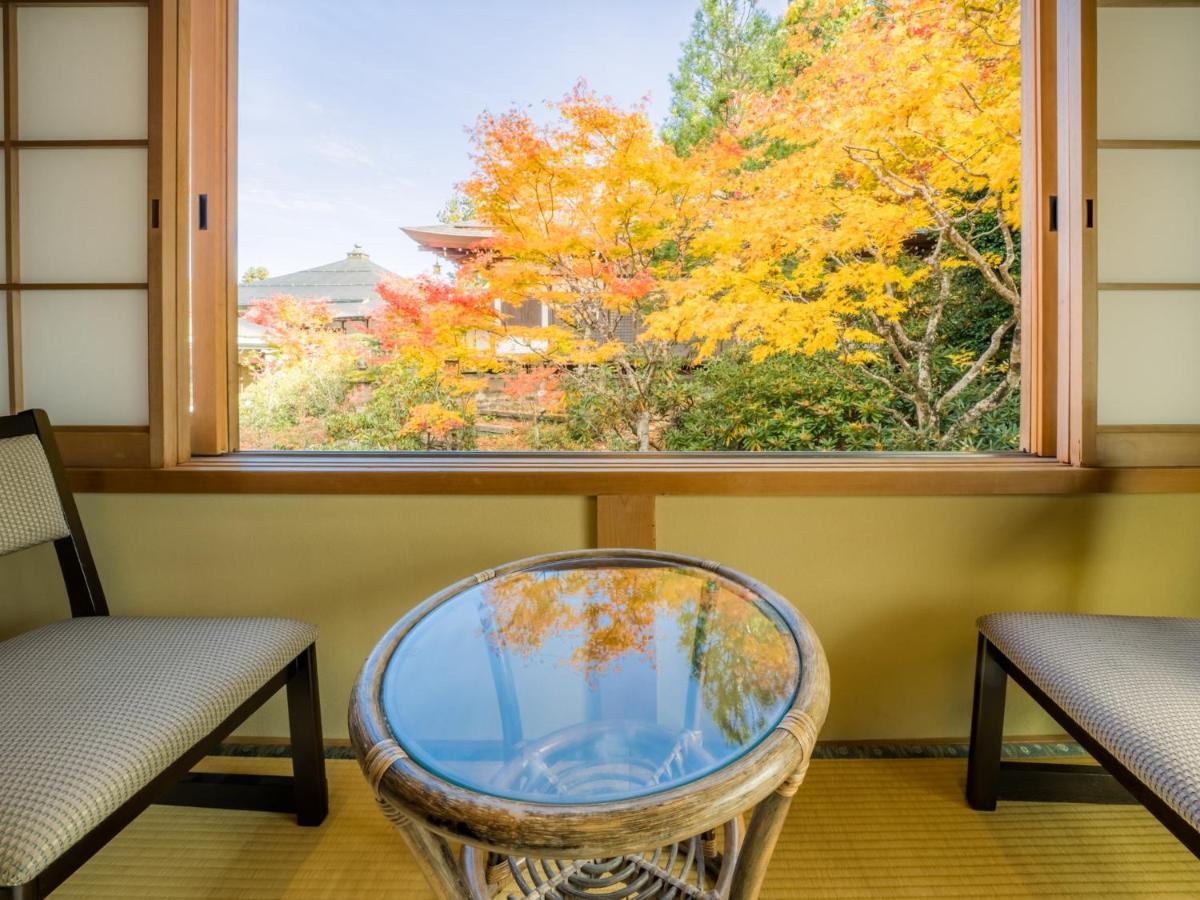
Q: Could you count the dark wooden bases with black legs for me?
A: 2